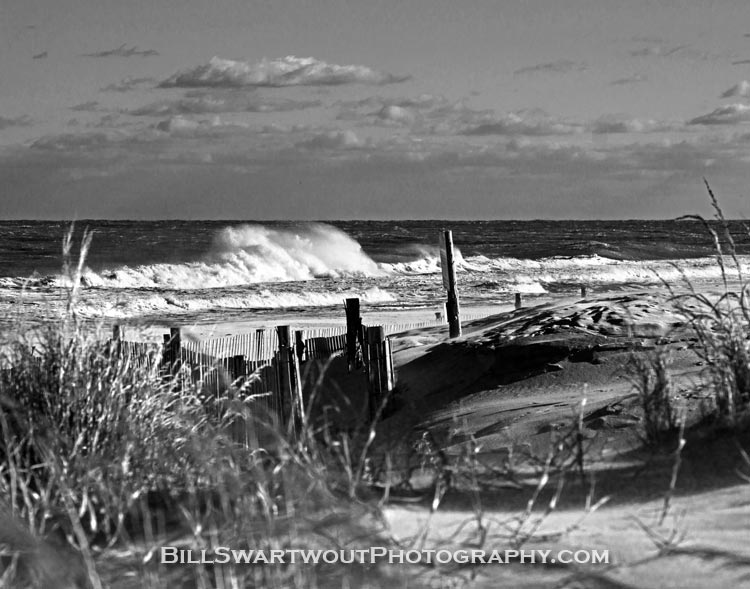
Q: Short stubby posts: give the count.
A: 2